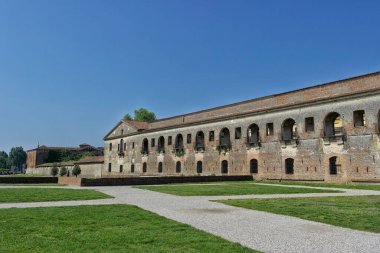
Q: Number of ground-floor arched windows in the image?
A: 8